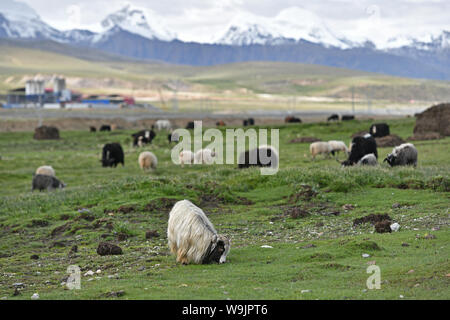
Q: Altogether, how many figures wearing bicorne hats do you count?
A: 0